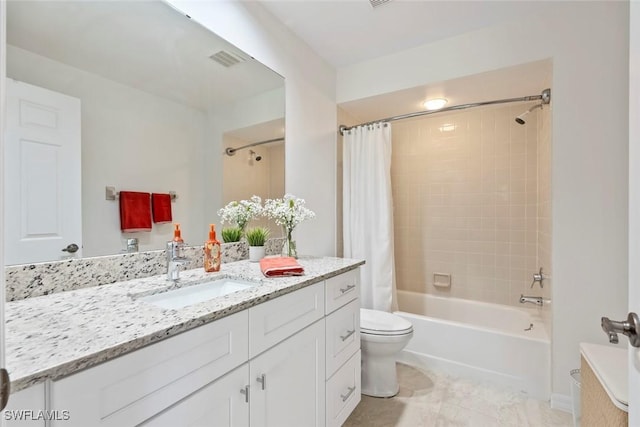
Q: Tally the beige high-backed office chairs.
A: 0